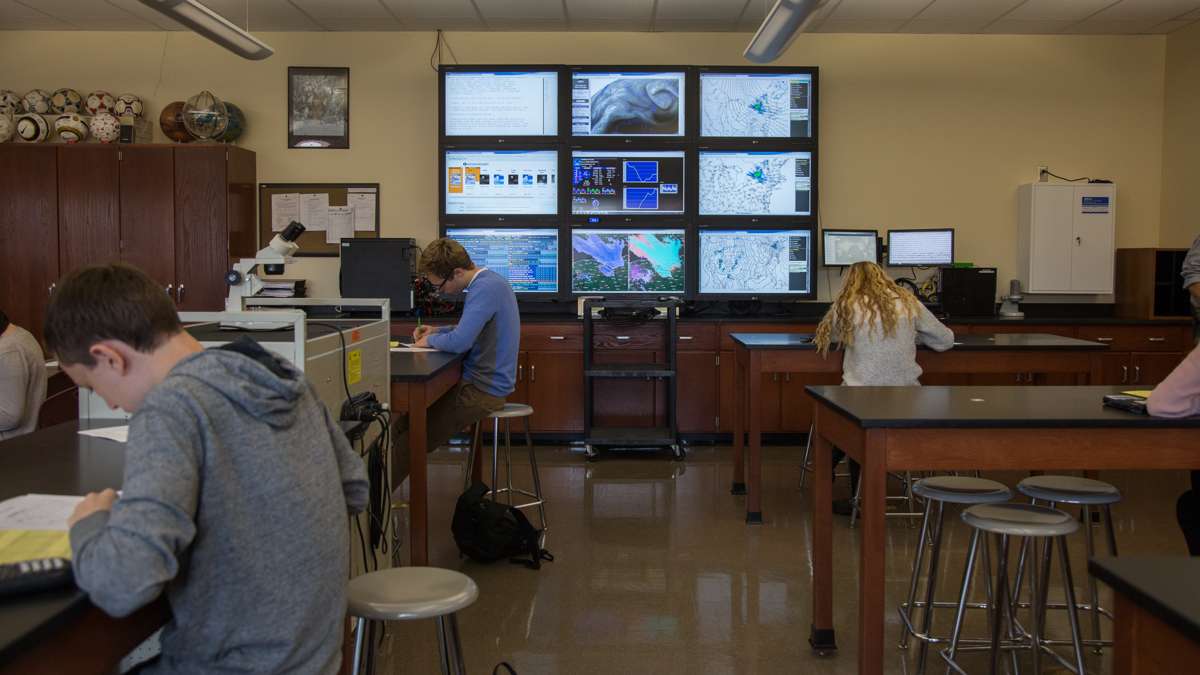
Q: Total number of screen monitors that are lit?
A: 11